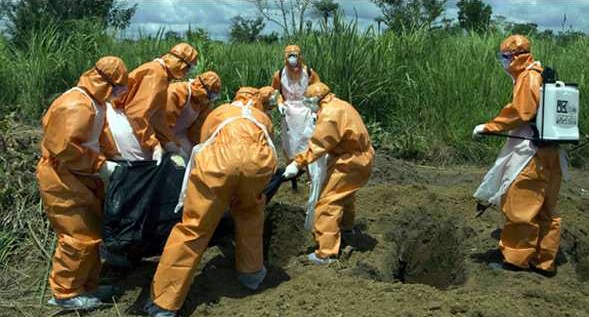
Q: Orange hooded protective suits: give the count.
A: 8